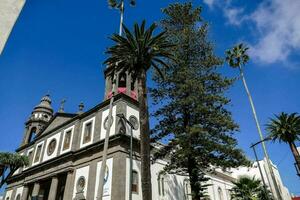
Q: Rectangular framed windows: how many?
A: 4